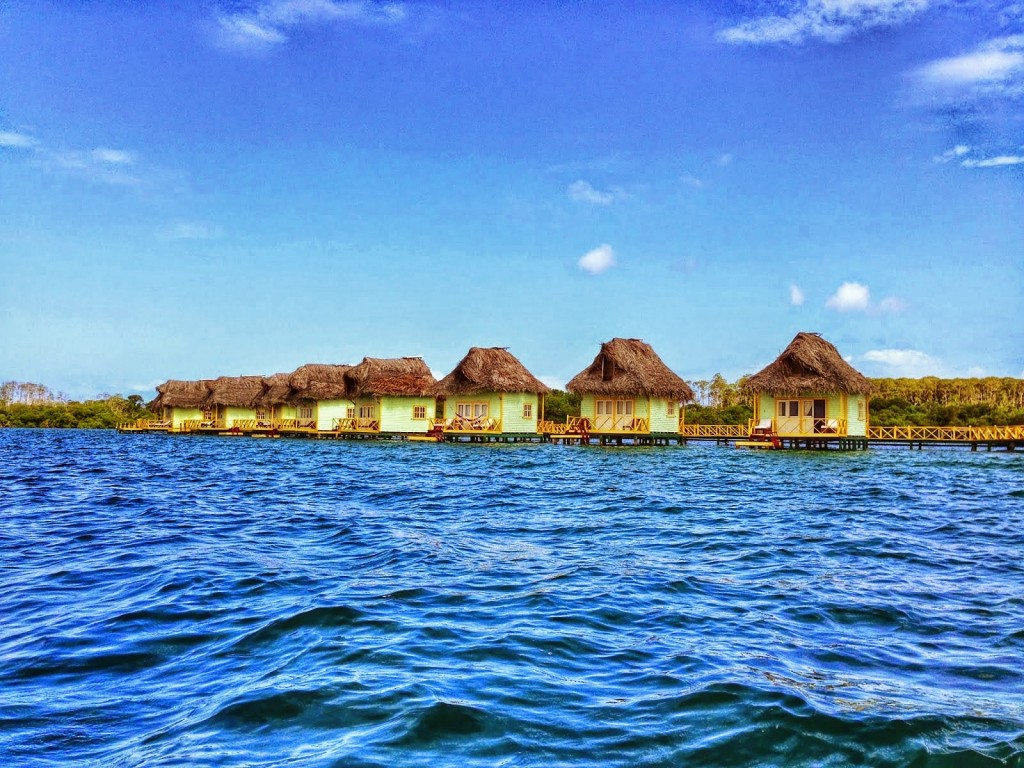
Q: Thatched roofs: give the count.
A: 8